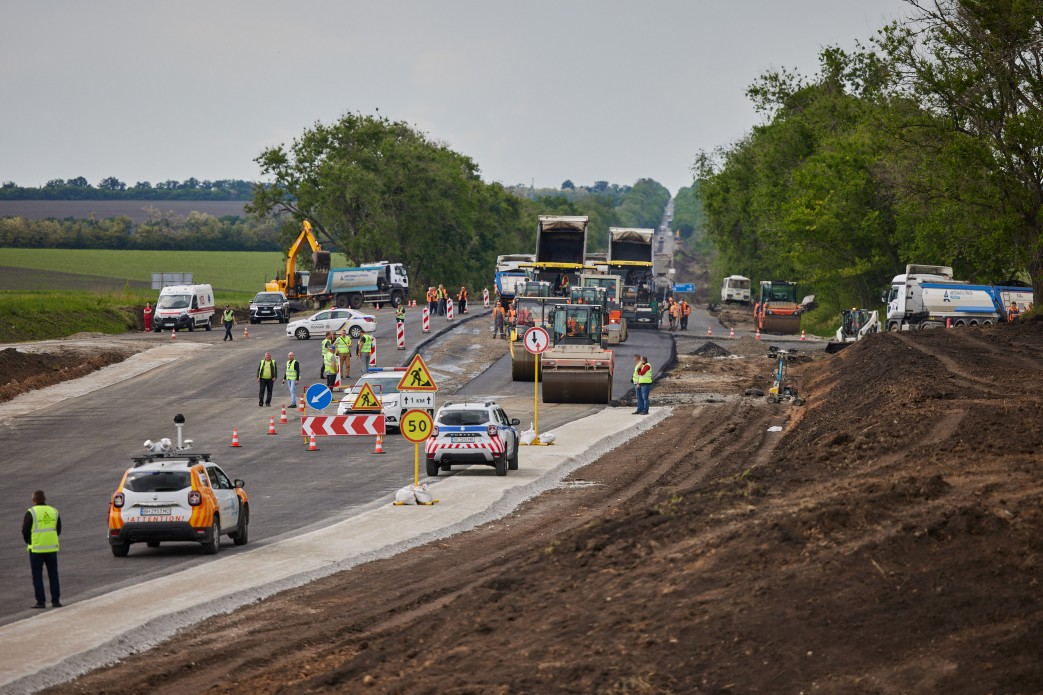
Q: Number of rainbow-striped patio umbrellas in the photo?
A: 0